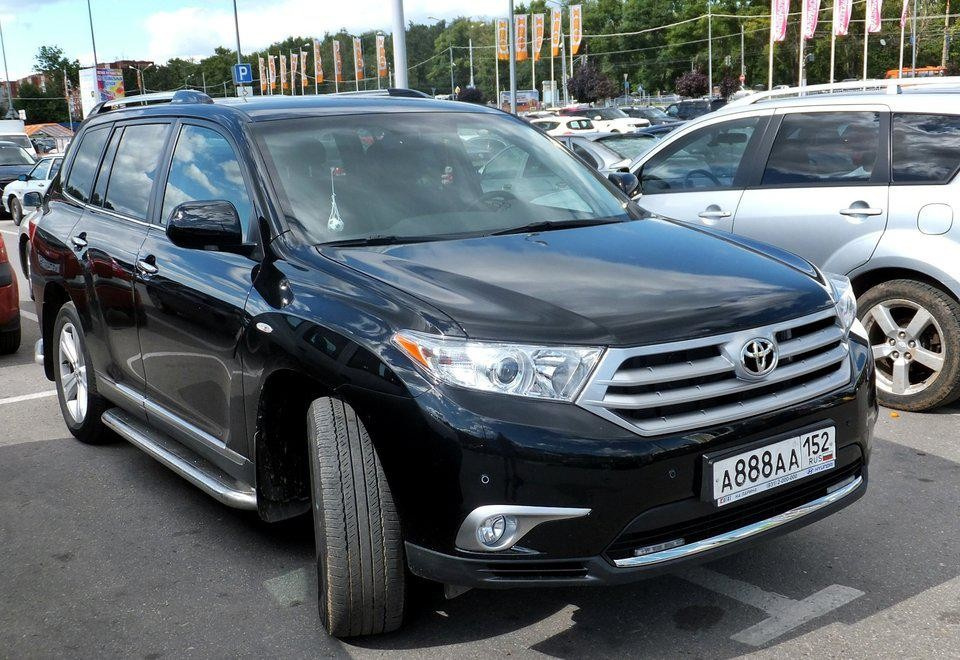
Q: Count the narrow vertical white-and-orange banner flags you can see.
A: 14